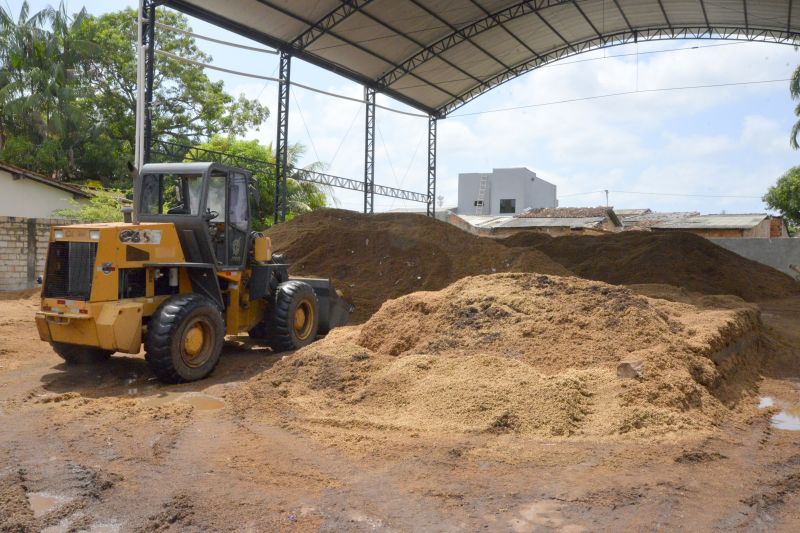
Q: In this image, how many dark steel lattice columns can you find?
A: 4